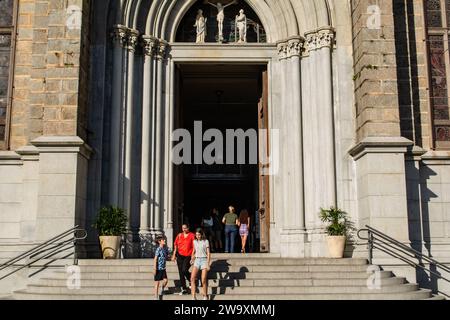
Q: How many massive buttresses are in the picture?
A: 2